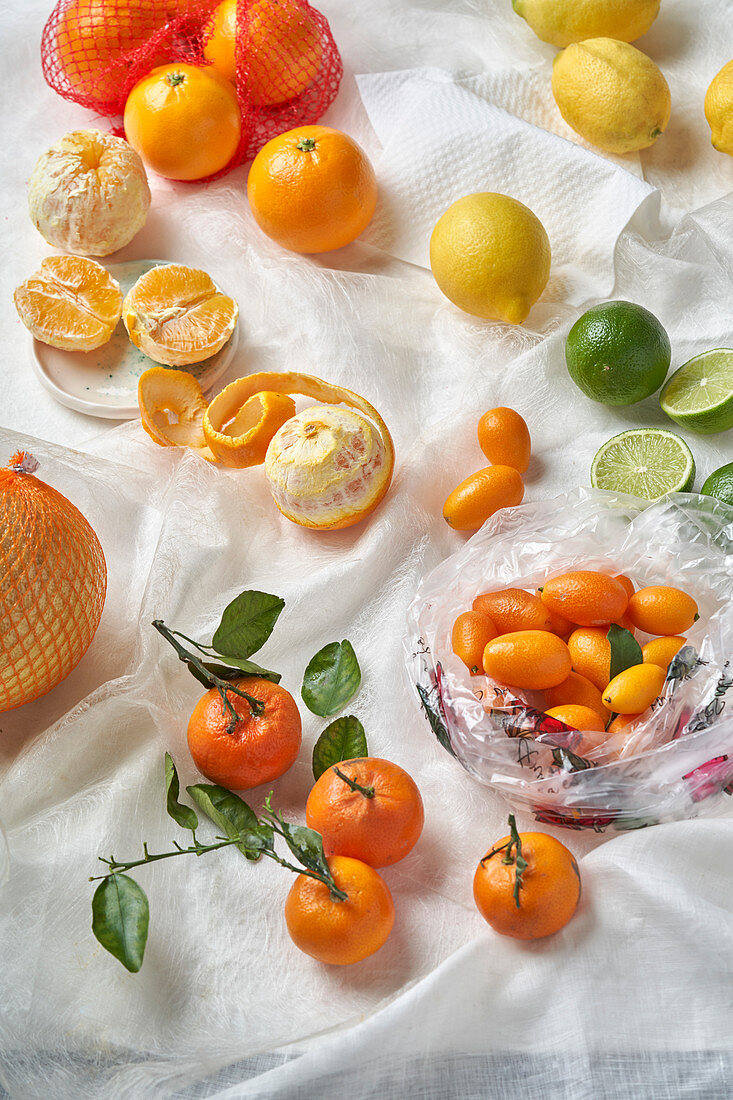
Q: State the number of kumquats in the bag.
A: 13